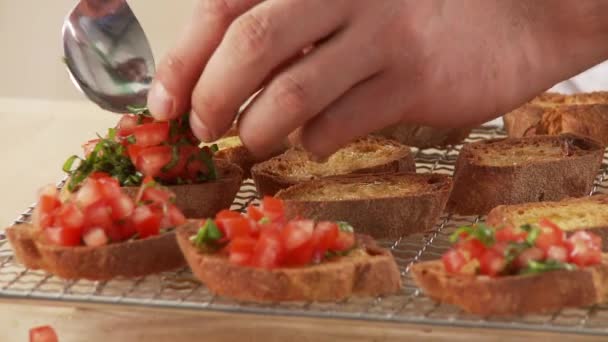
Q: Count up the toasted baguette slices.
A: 11